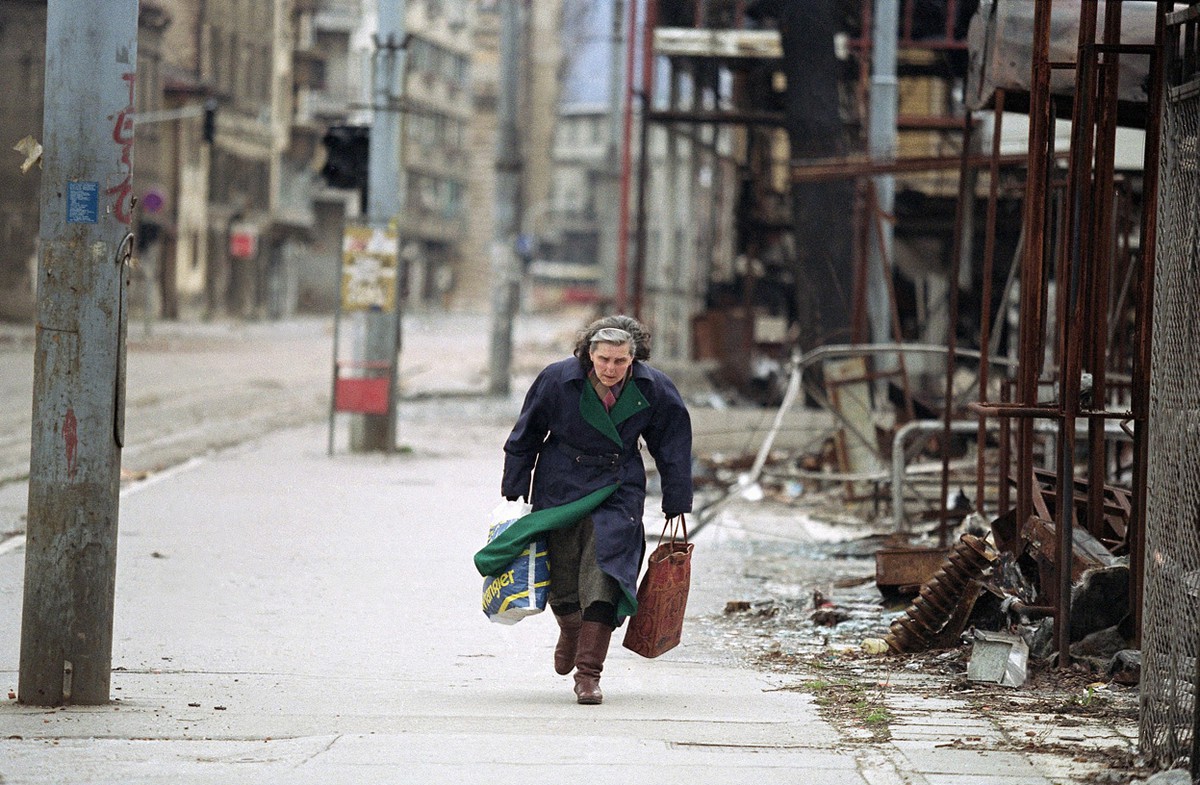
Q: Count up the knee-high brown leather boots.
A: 2